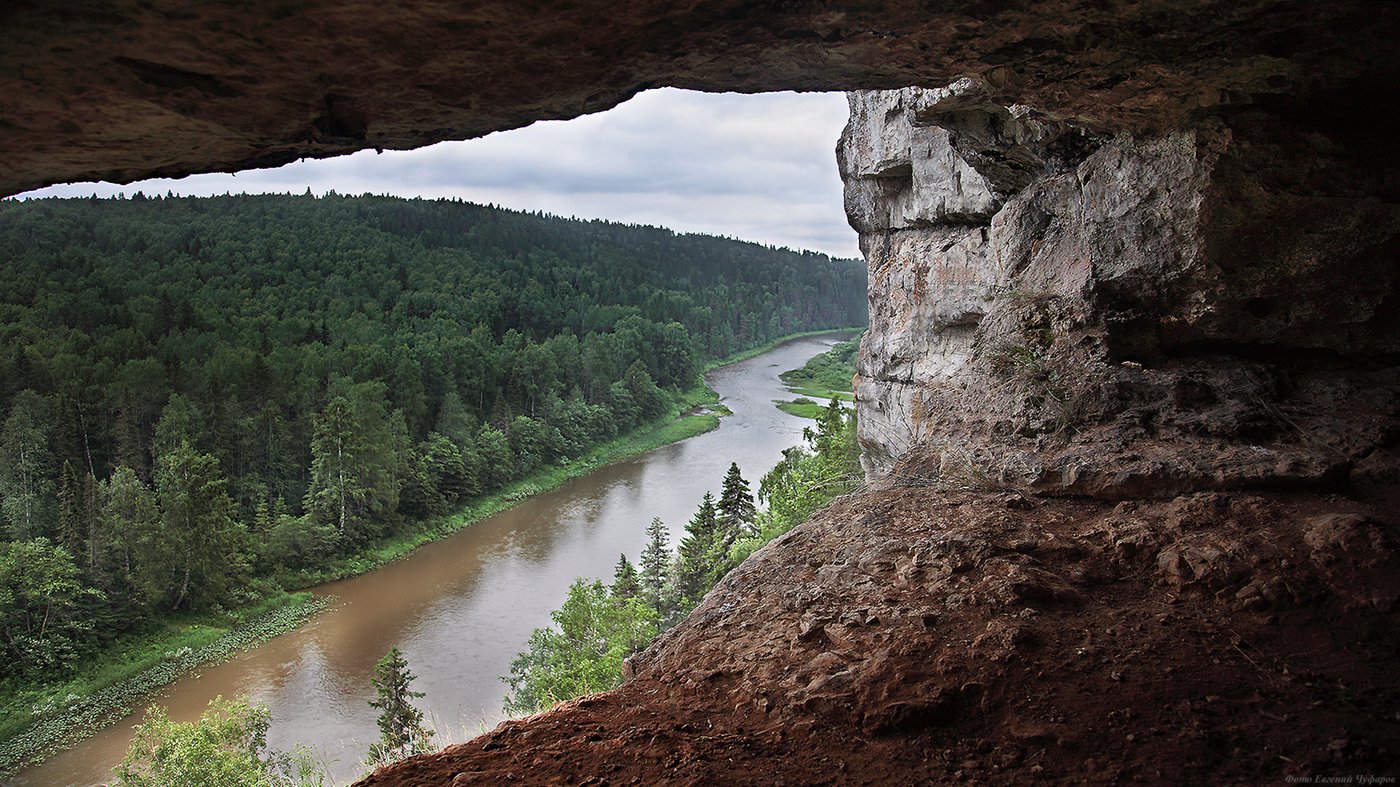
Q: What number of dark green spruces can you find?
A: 5